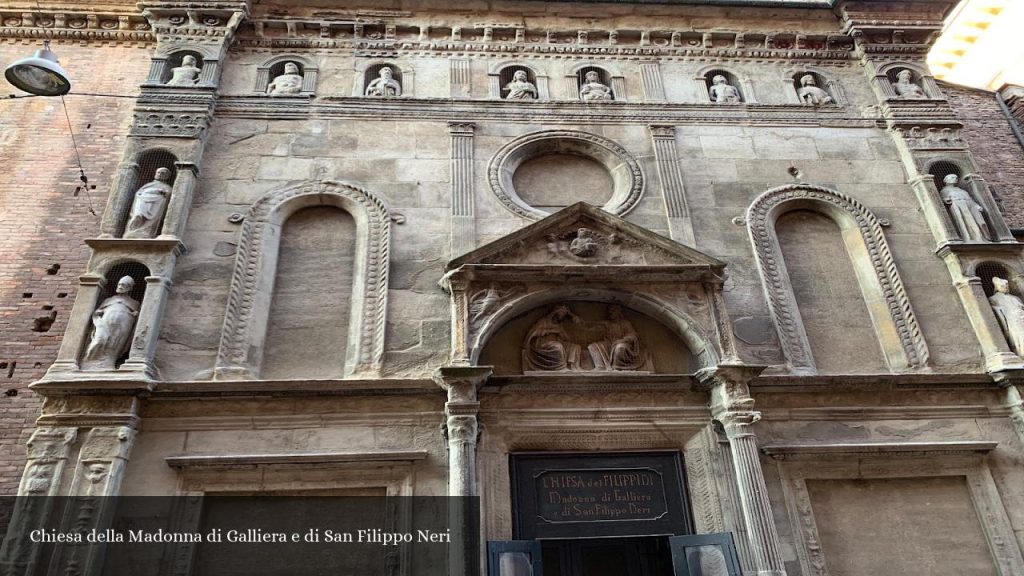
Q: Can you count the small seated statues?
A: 8